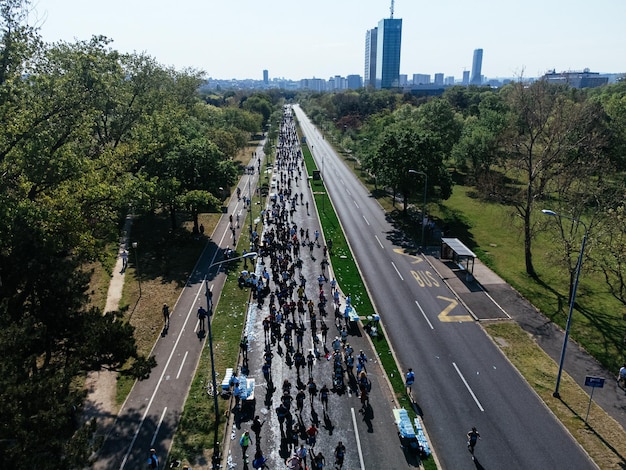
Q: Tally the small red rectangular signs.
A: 0